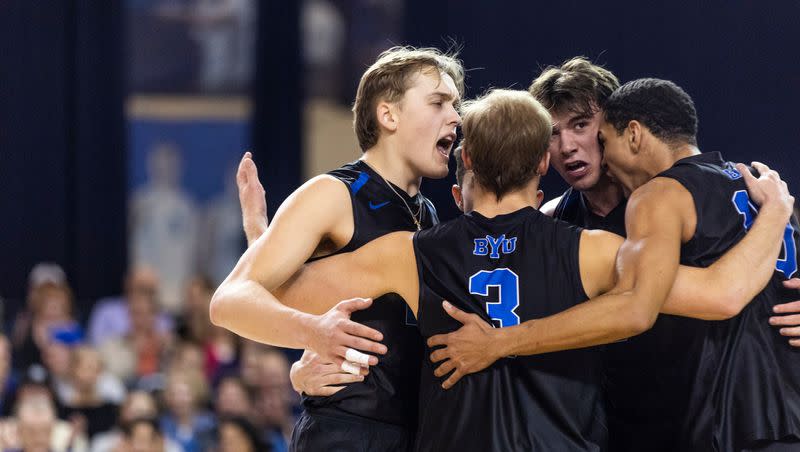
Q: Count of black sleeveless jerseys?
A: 4